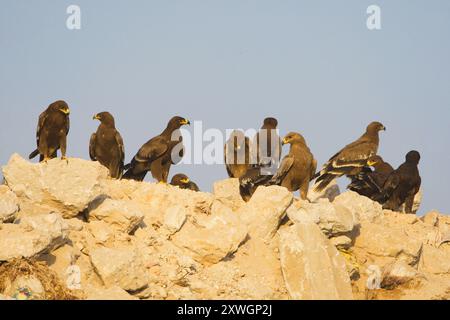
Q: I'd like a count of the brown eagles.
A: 10